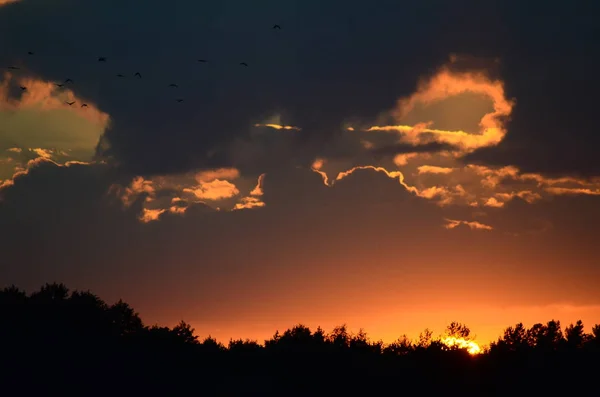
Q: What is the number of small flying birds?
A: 15